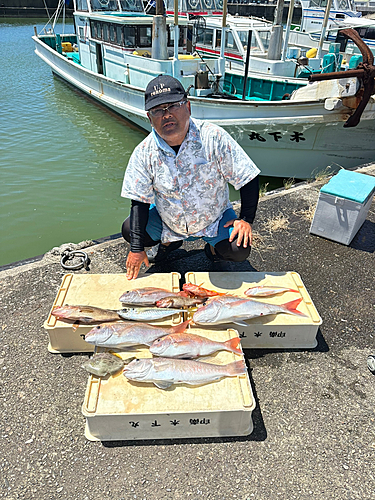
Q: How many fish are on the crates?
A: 11